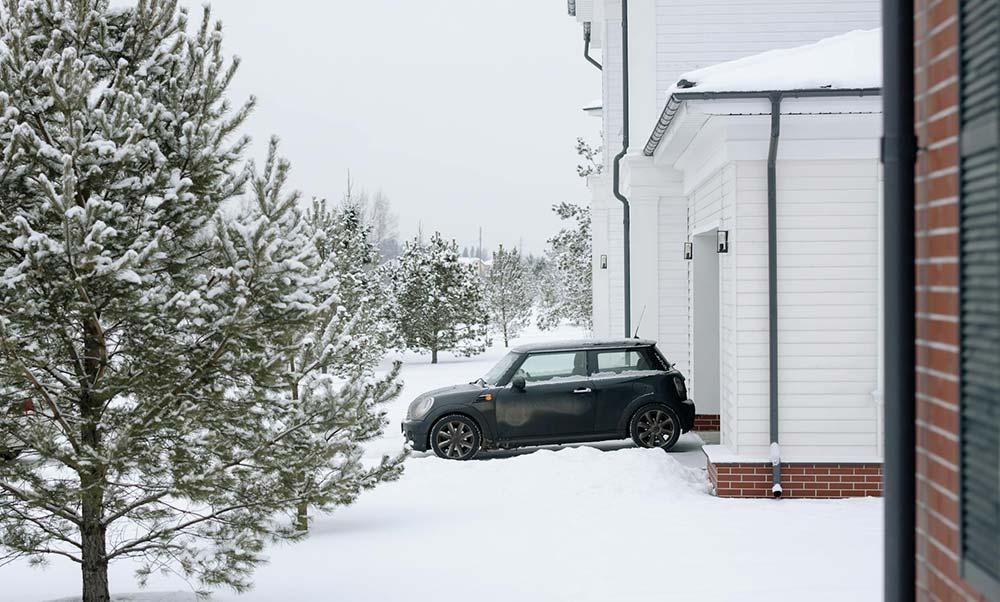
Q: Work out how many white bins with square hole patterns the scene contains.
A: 0